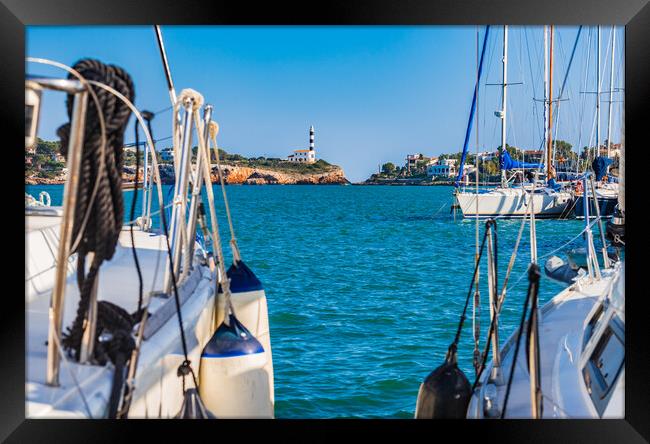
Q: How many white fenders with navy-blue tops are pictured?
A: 2